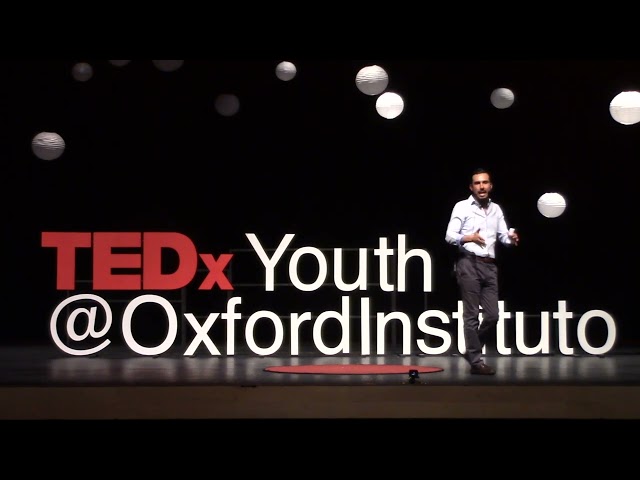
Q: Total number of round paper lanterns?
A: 11